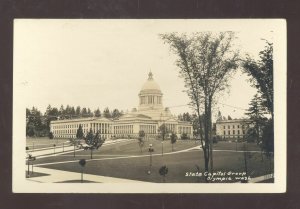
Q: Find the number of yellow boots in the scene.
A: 0